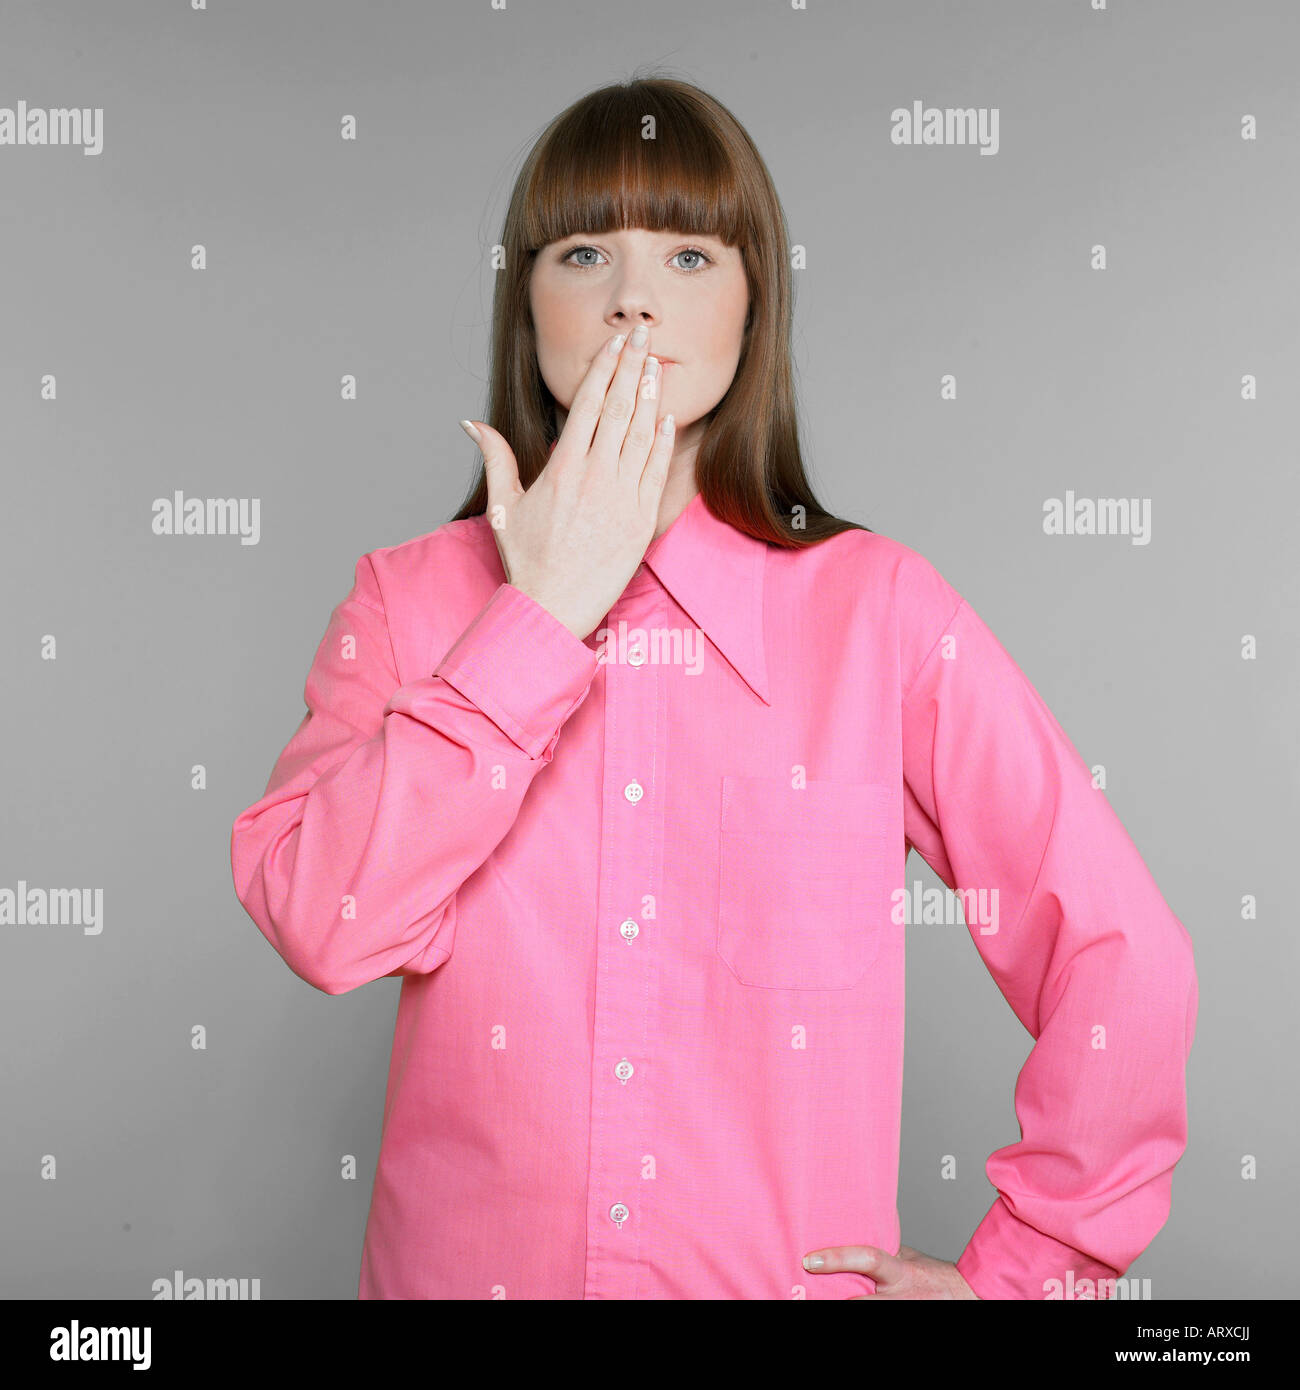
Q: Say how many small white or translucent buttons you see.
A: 5